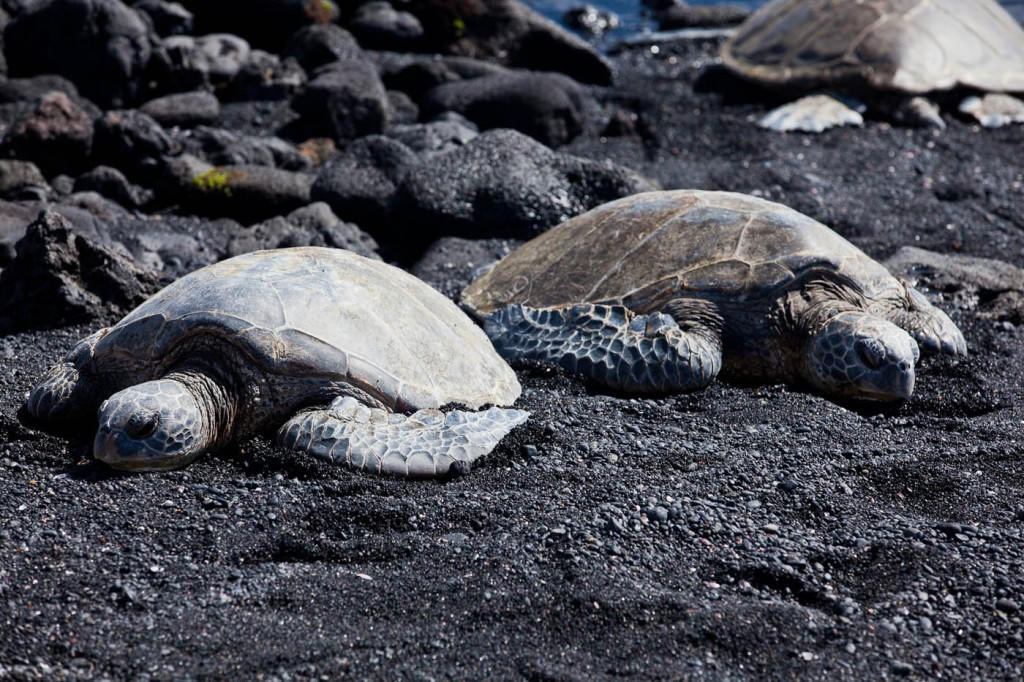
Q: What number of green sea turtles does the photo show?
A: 3